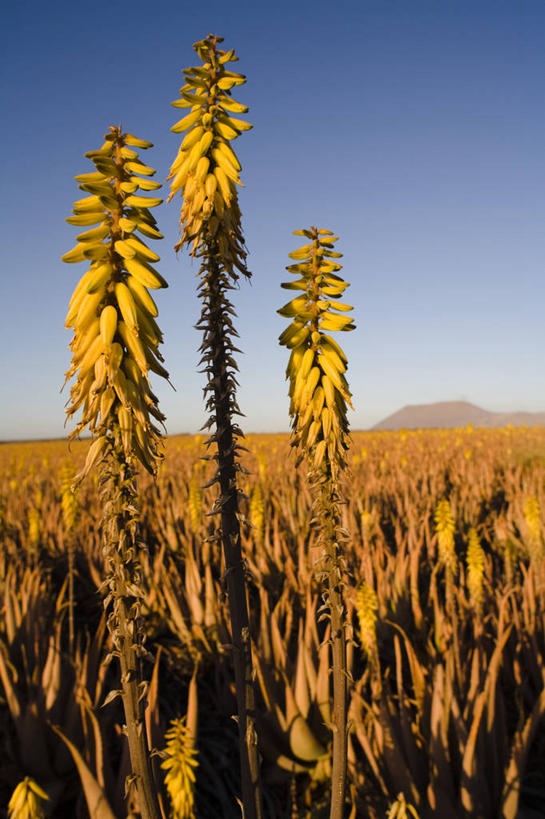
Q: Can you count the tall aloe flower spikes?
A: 3